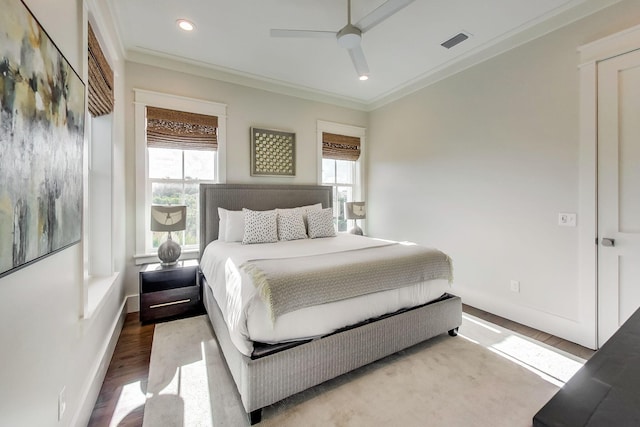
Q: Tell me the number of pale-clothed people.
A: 0